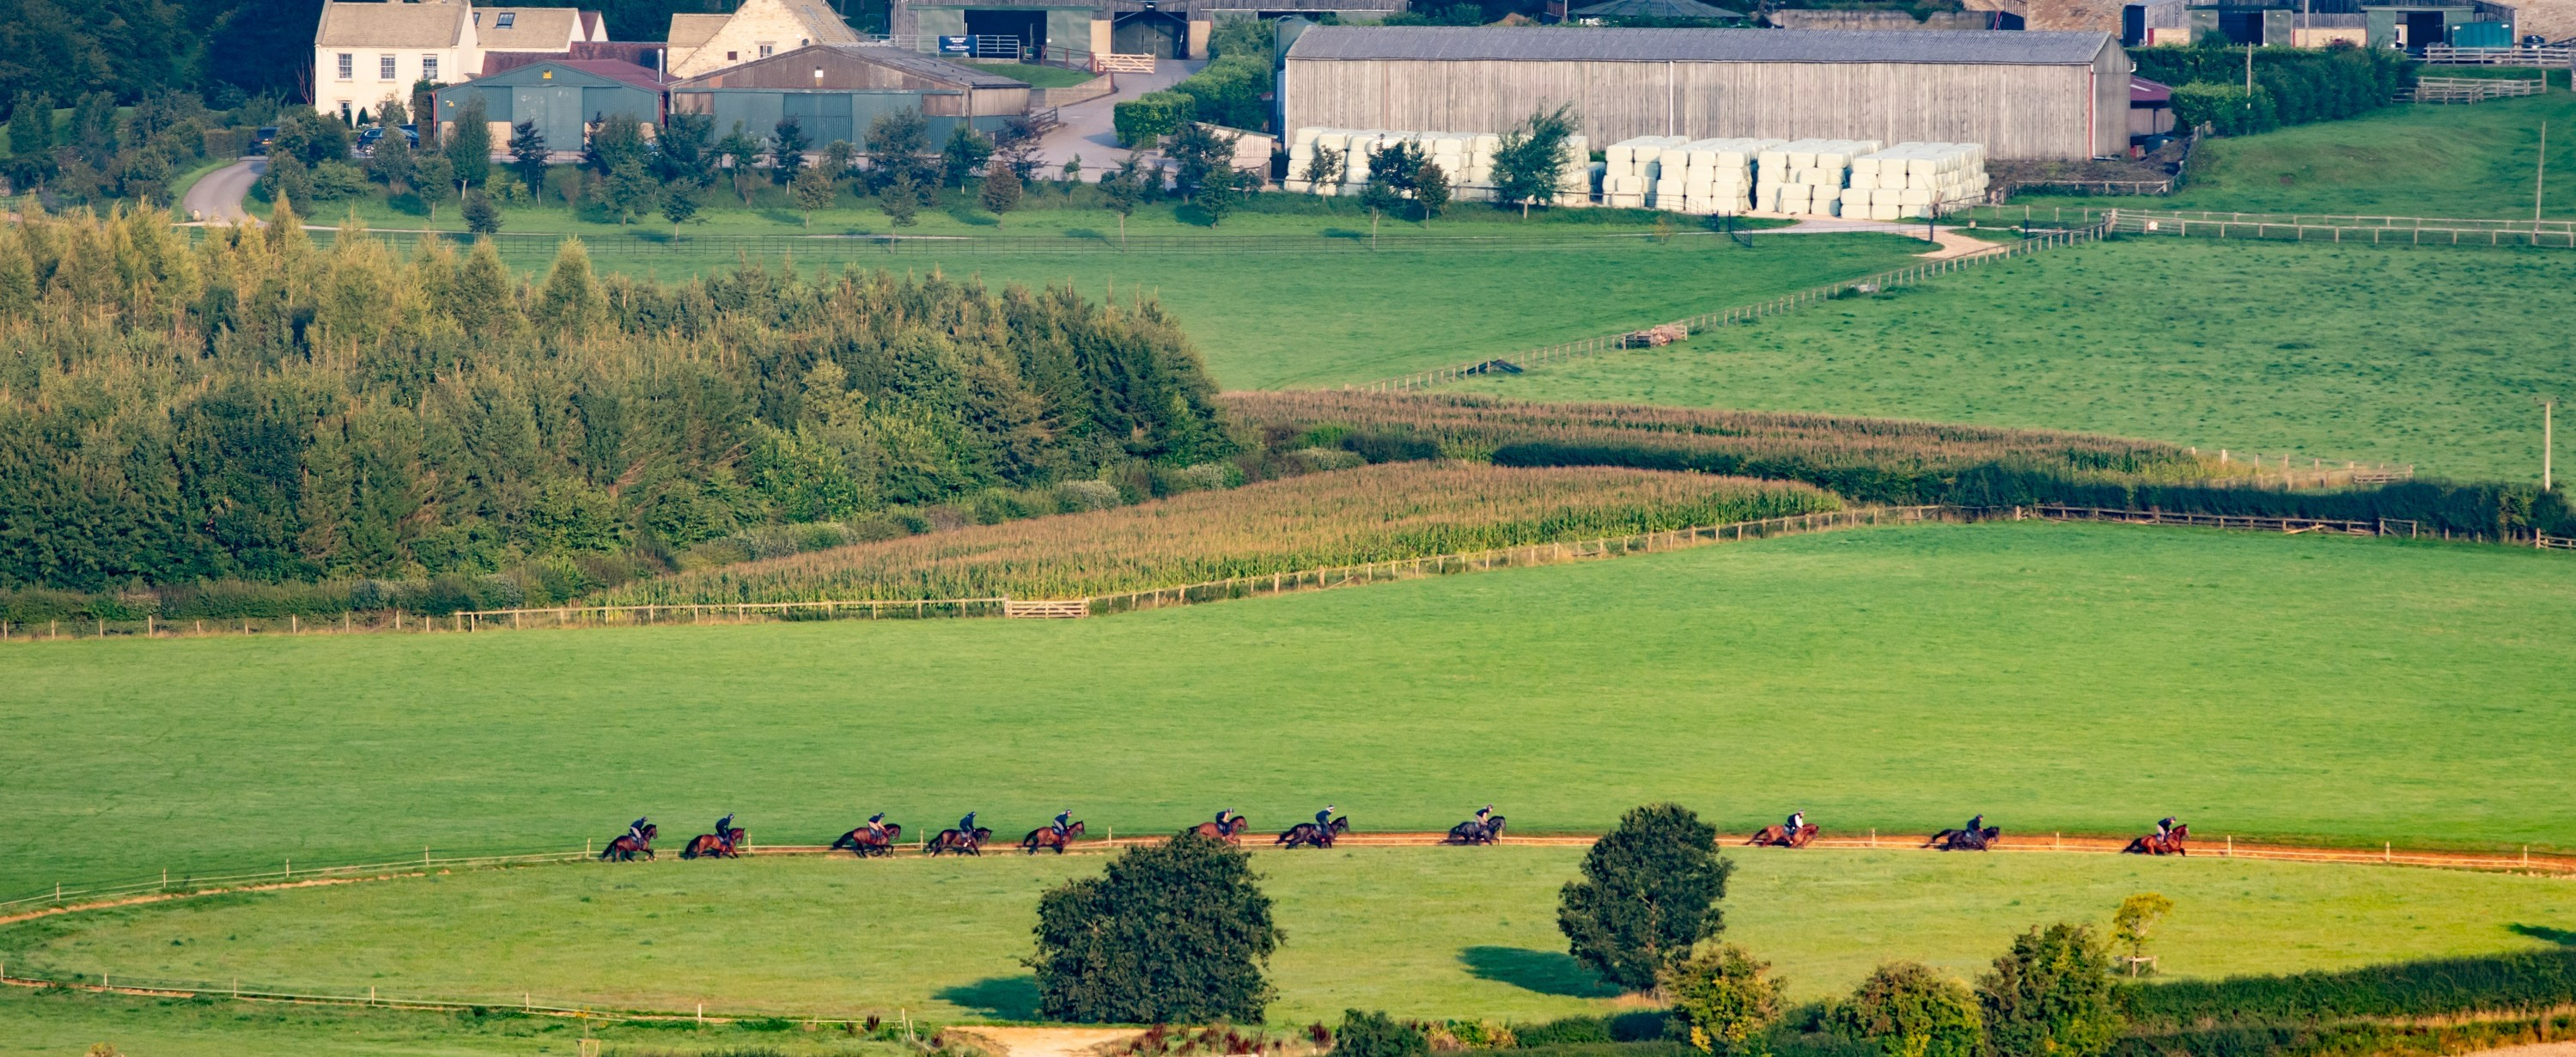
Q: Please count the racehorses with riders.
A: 11